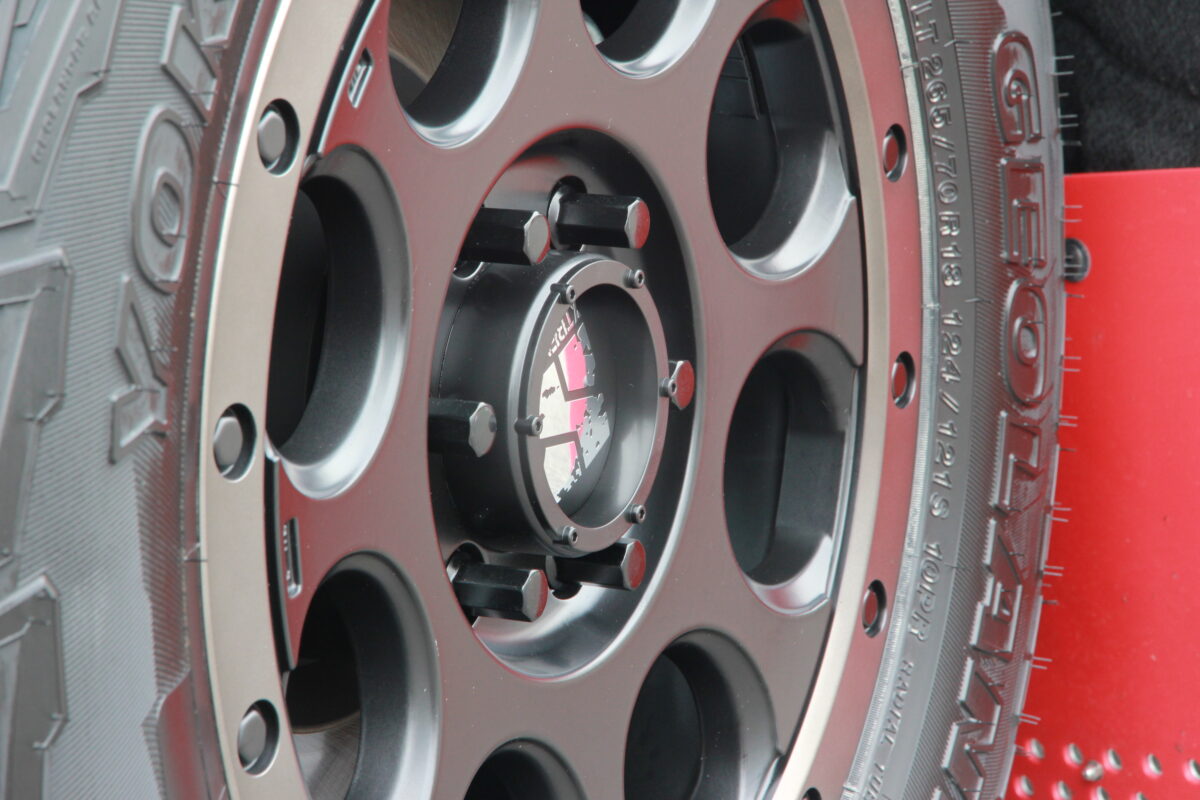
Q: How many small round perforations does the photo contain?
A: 9